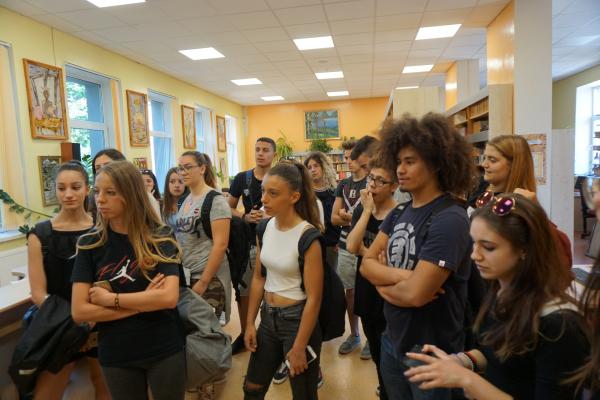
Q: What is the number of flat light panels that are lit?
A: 10